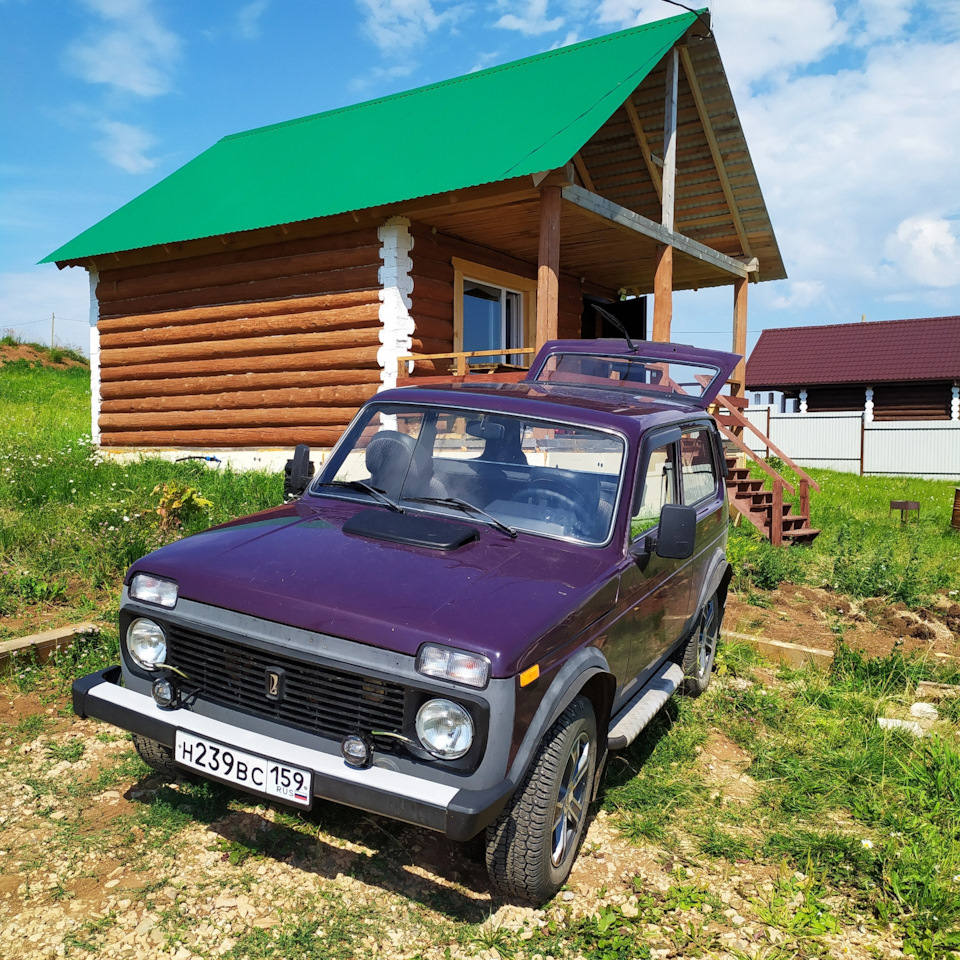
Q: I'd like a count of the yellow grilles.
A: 0